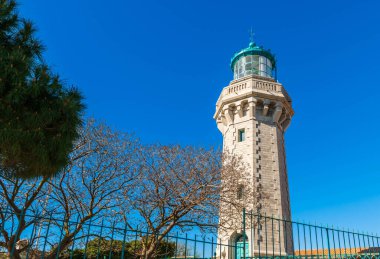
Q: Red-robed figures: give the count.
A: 0